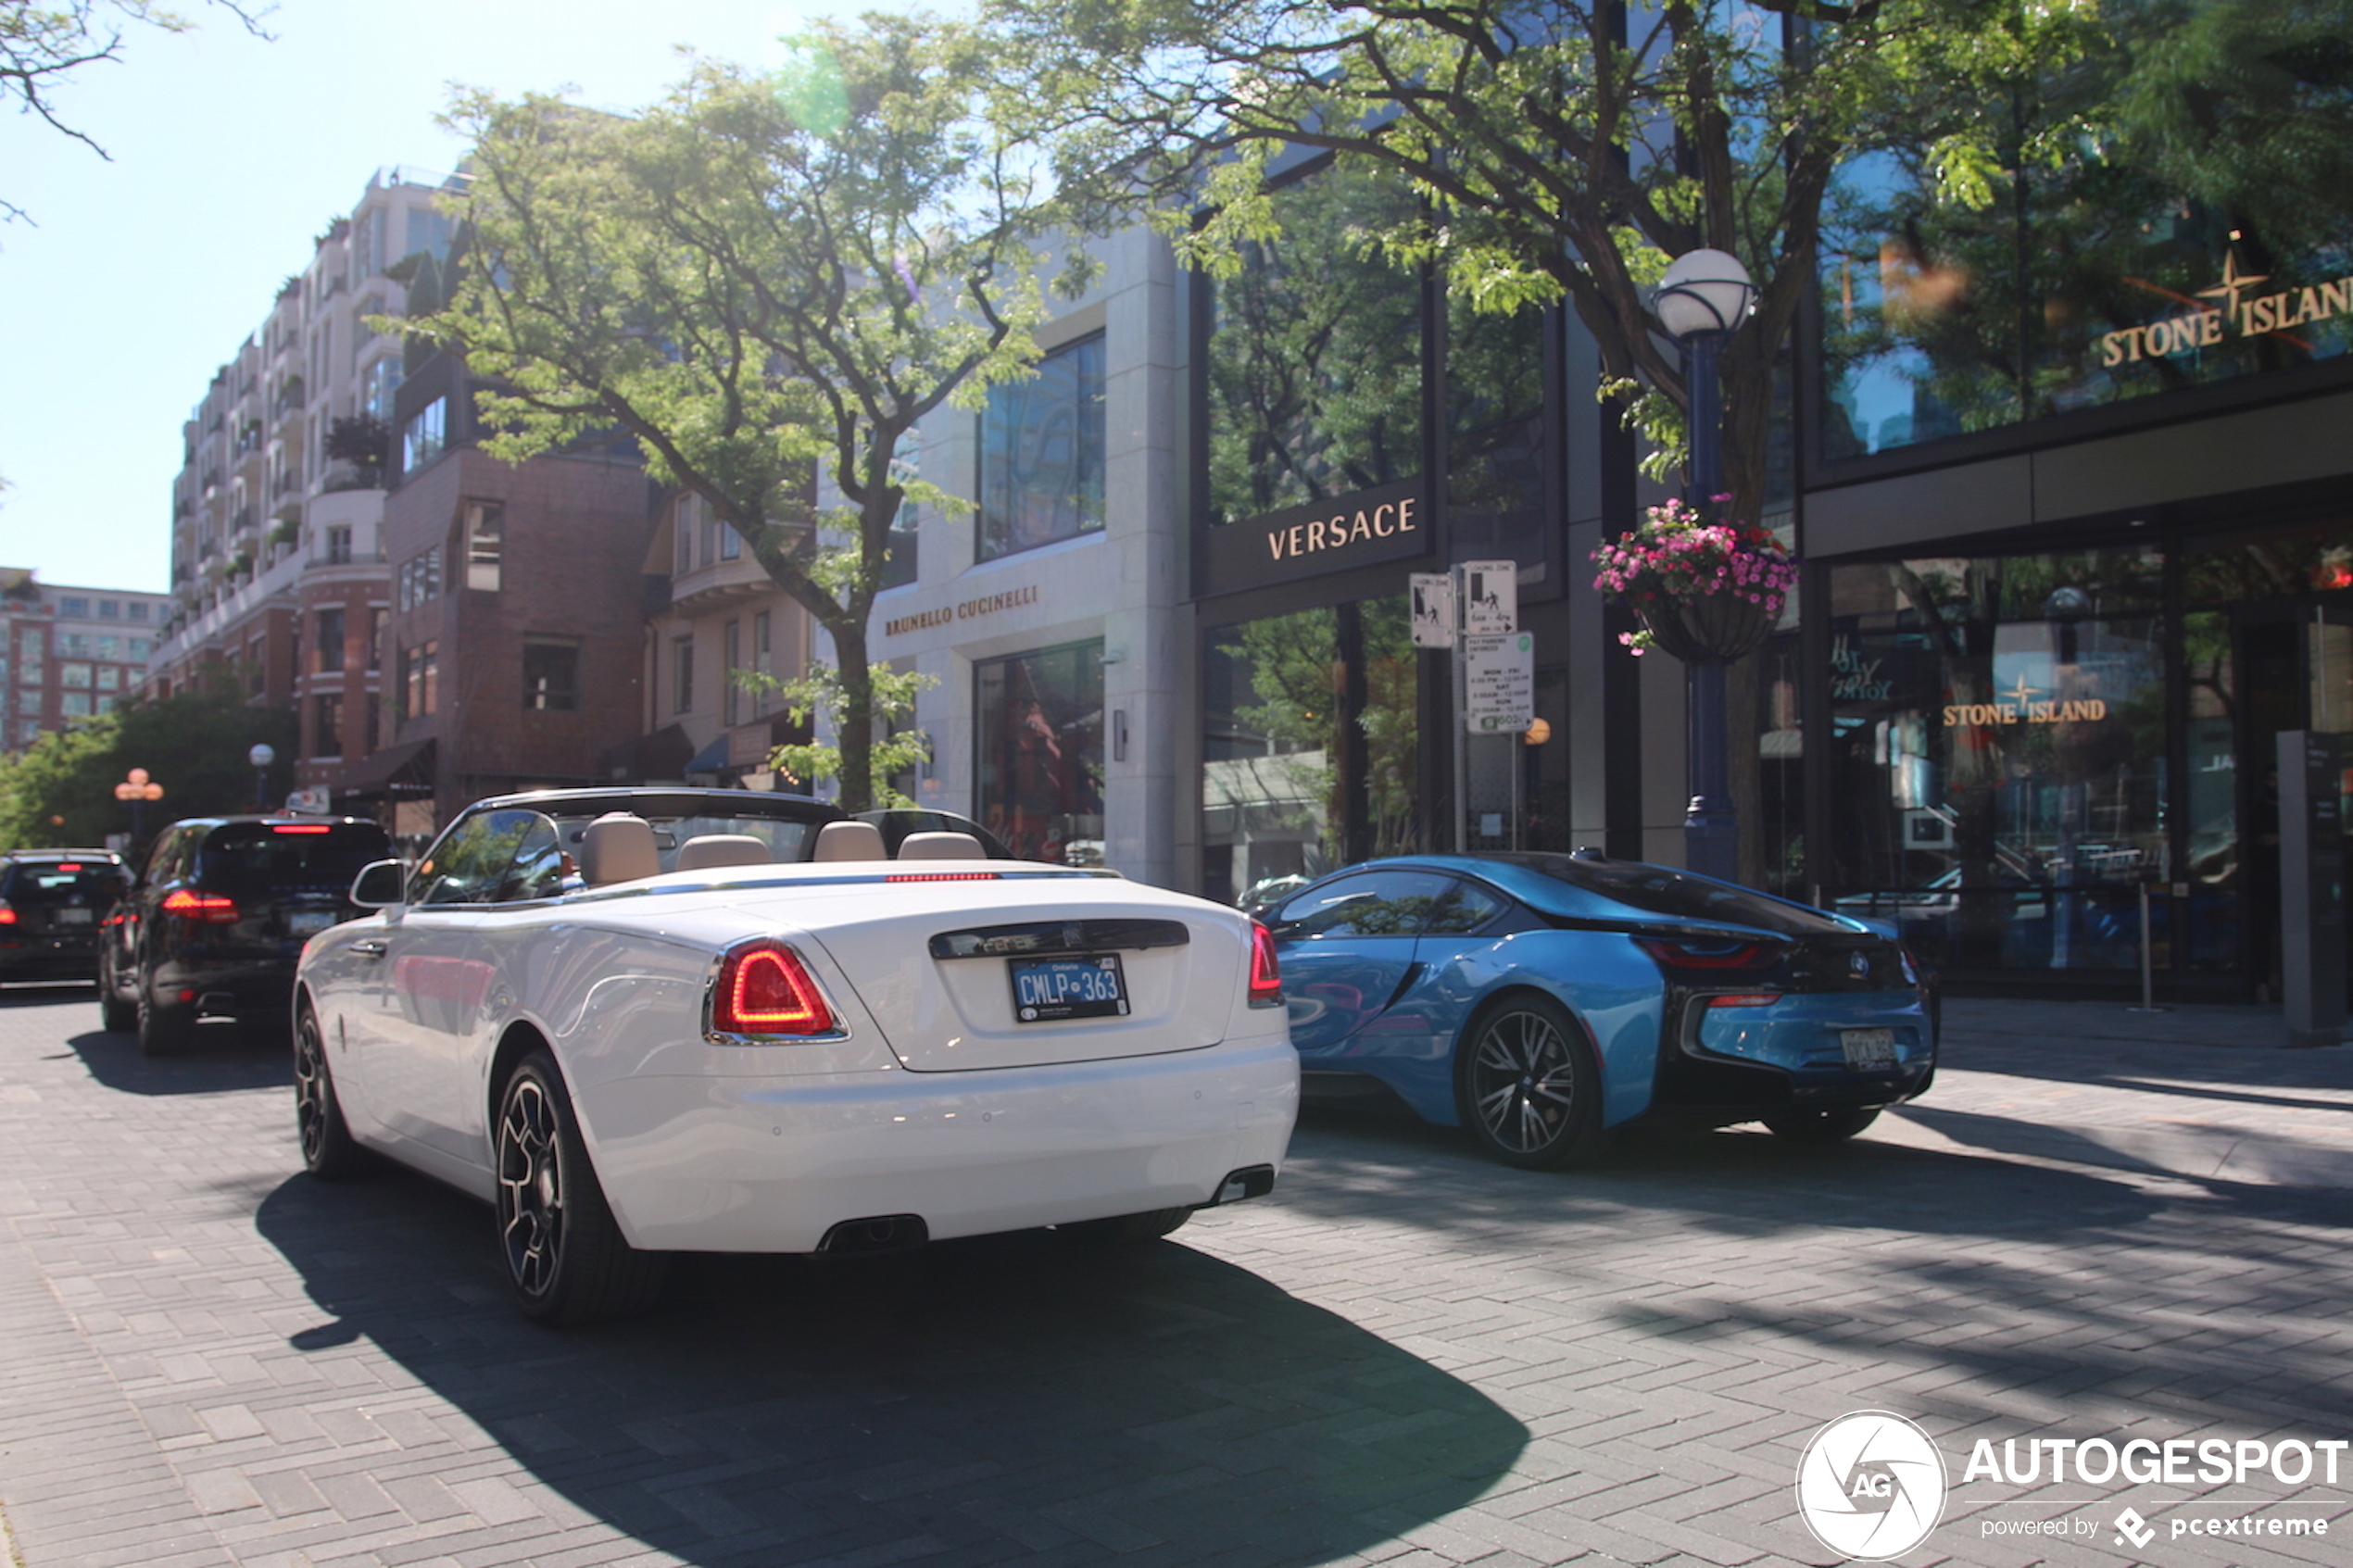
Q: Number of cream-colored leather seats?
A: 4